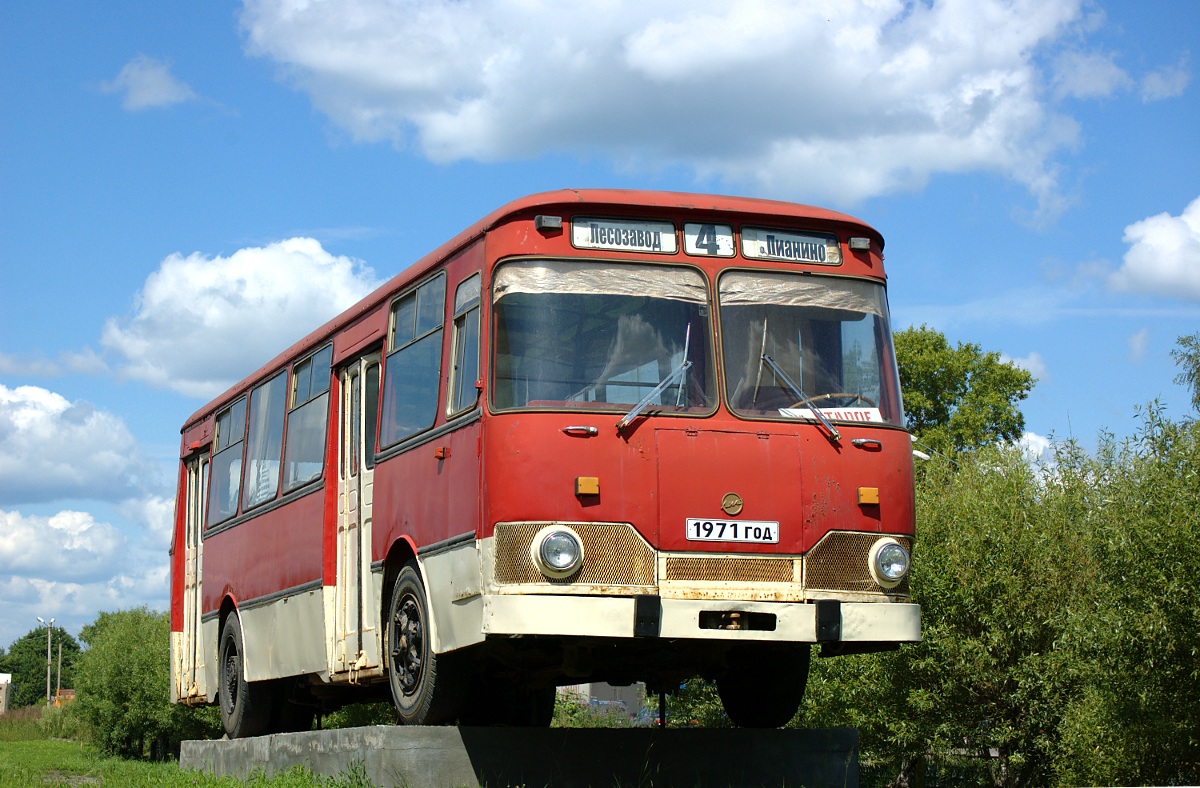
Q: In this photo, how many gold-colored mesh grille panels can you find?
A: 3